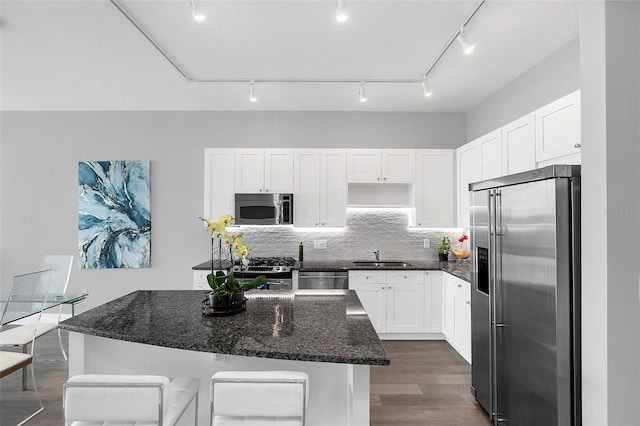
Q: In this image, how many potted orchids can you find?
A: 2